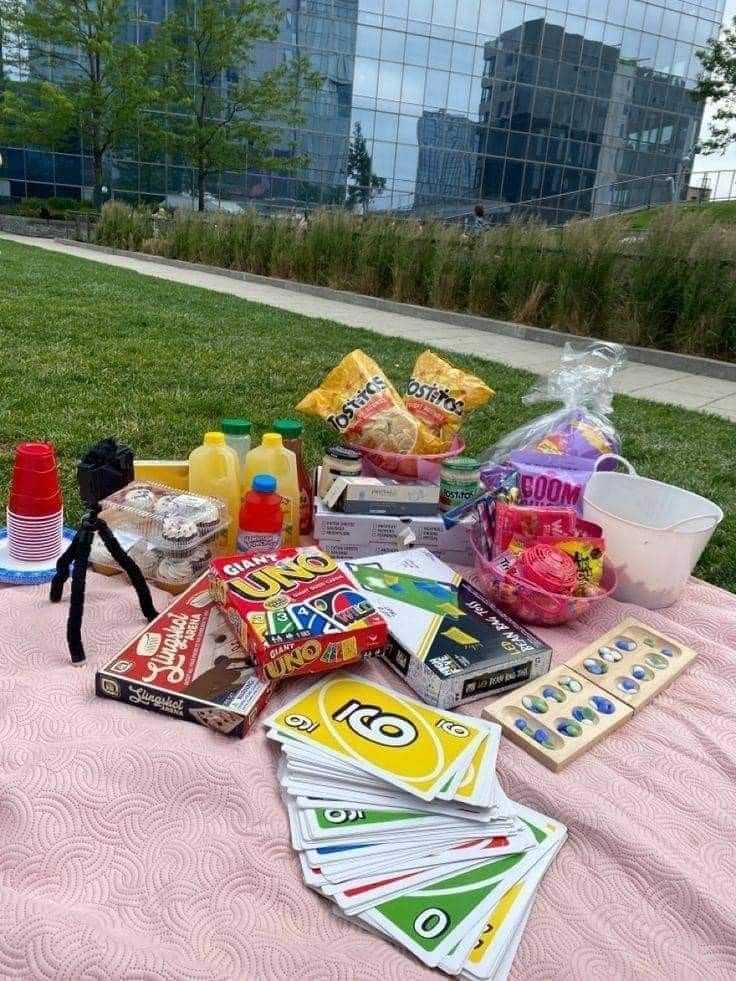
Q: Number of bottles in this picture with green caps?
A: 2